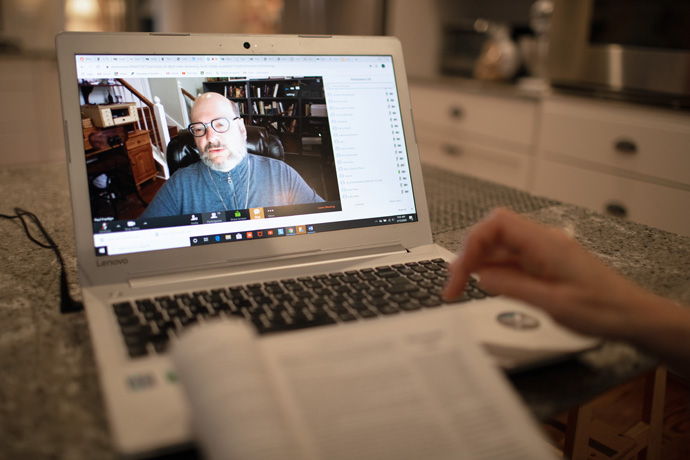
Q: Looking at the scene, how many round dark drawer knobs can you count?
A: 4